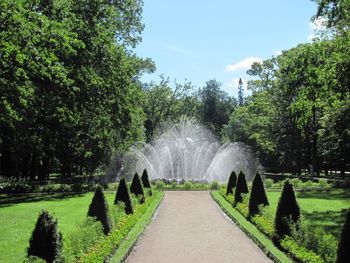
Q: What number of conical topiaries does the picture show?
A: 10